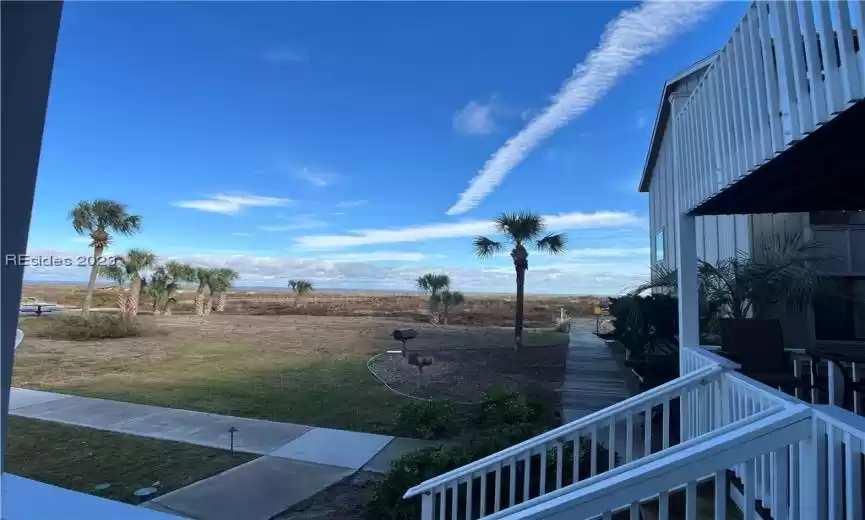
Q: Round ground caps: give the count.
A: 2